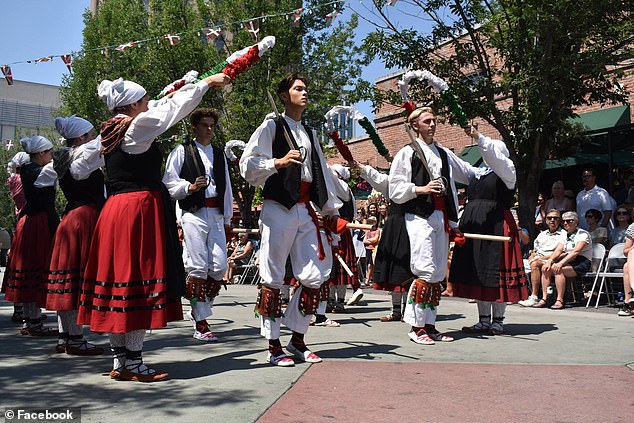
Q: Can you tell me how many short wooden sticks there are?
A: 4